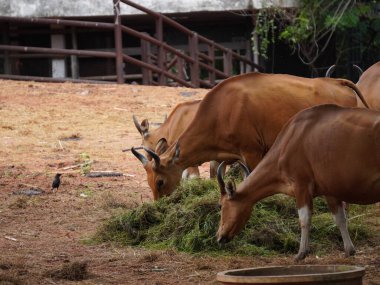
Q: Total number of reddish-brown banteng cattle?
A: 4